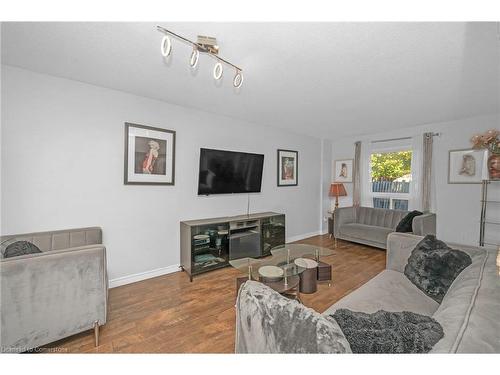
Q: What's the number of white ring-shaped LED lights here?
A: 4